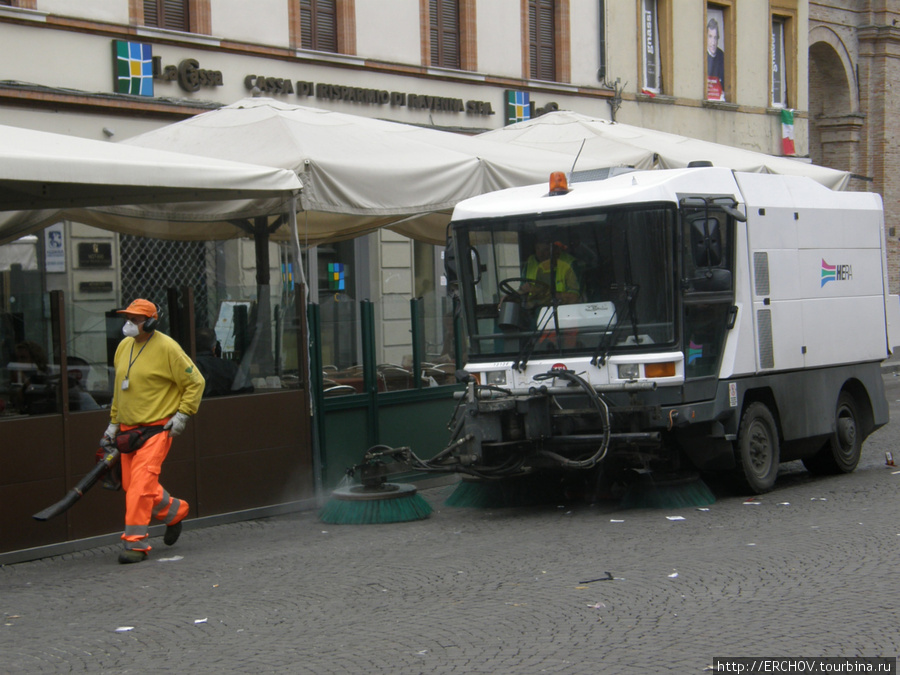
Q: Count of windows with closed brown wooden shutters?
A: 4